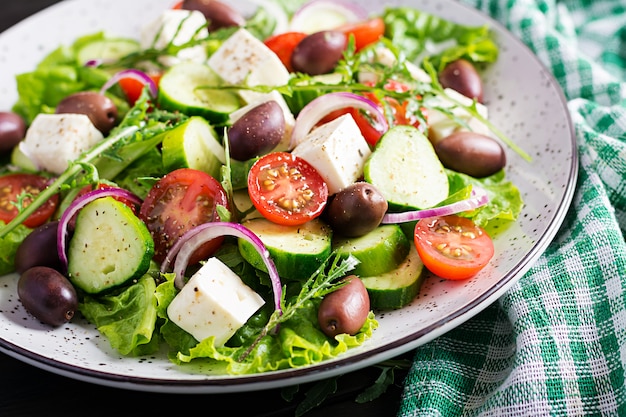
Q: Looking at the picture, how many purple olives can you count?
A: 11